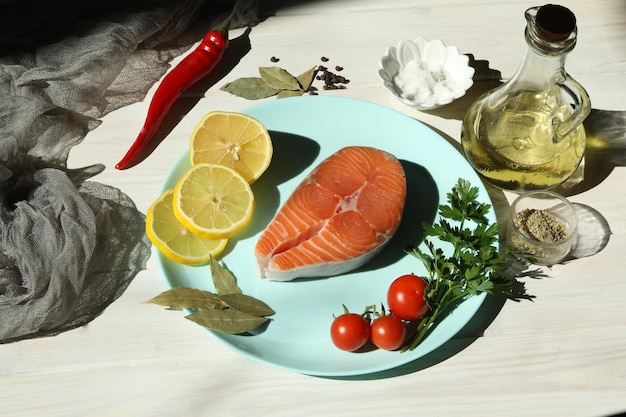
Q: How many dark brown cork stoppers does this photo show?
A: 1